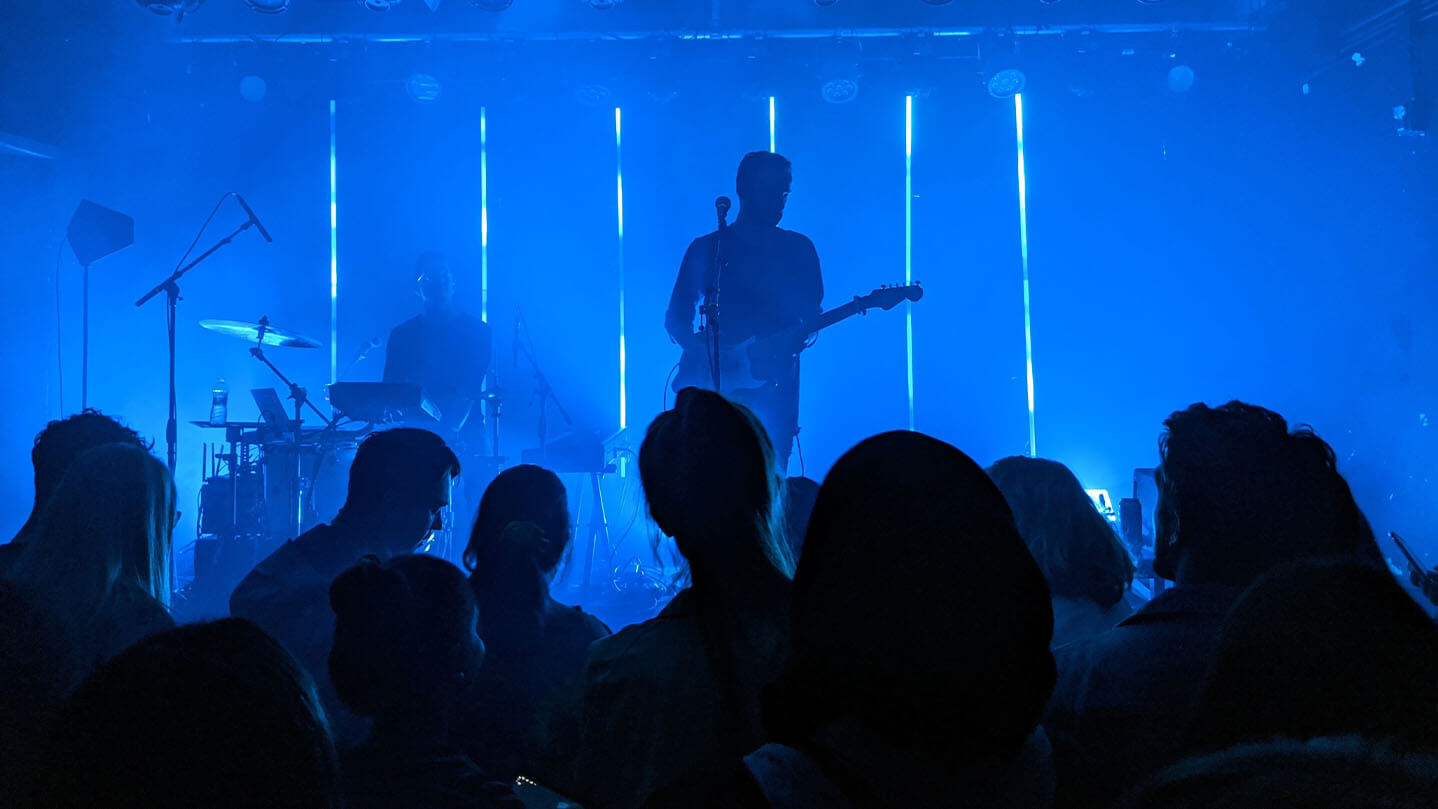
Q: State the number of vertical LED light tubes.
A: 6